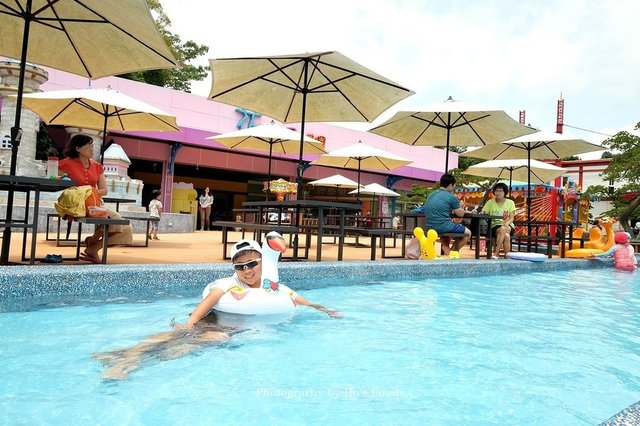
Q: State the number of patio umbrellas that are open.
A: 10